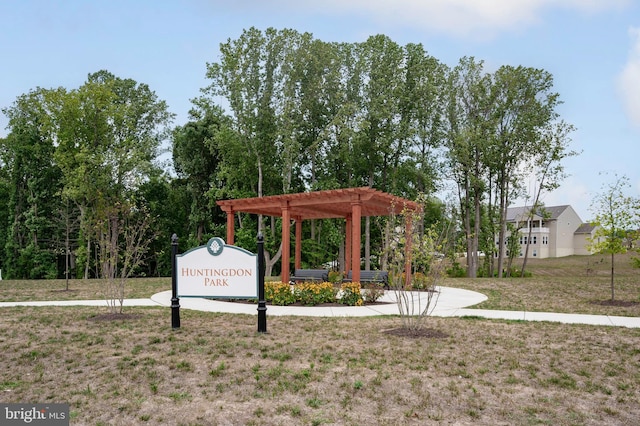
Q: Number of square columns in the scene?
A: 6